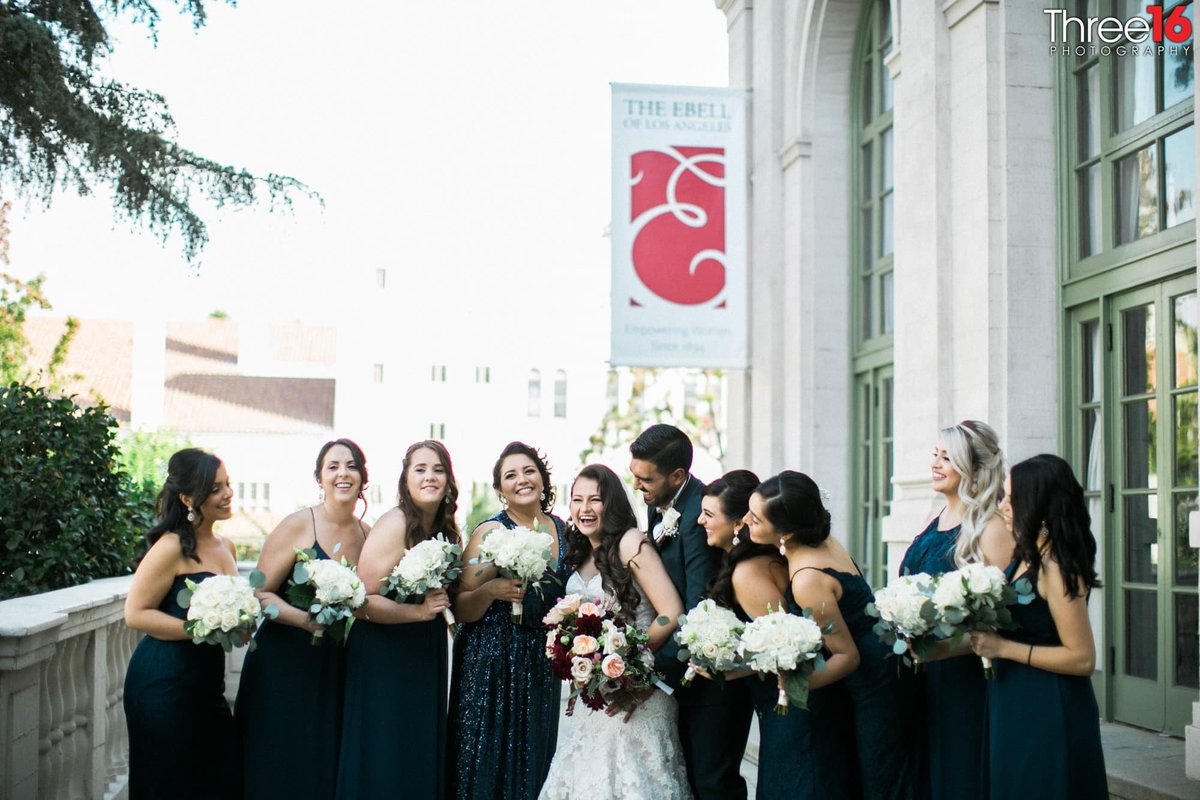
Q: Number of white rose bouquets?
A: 8